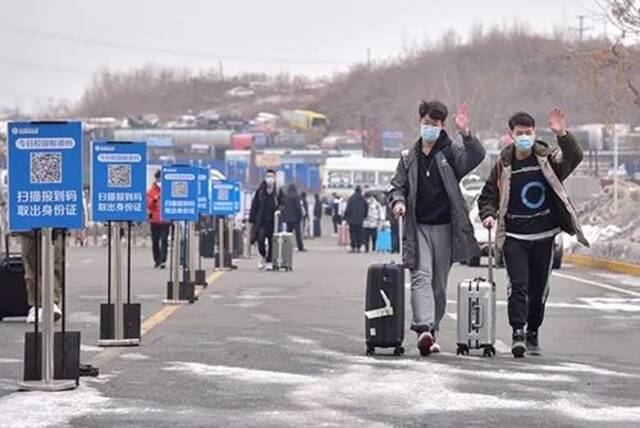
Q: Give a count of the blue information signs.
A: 6